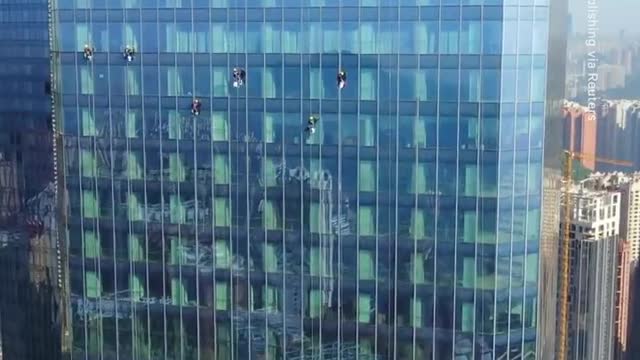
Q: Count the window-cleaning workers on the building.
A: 6